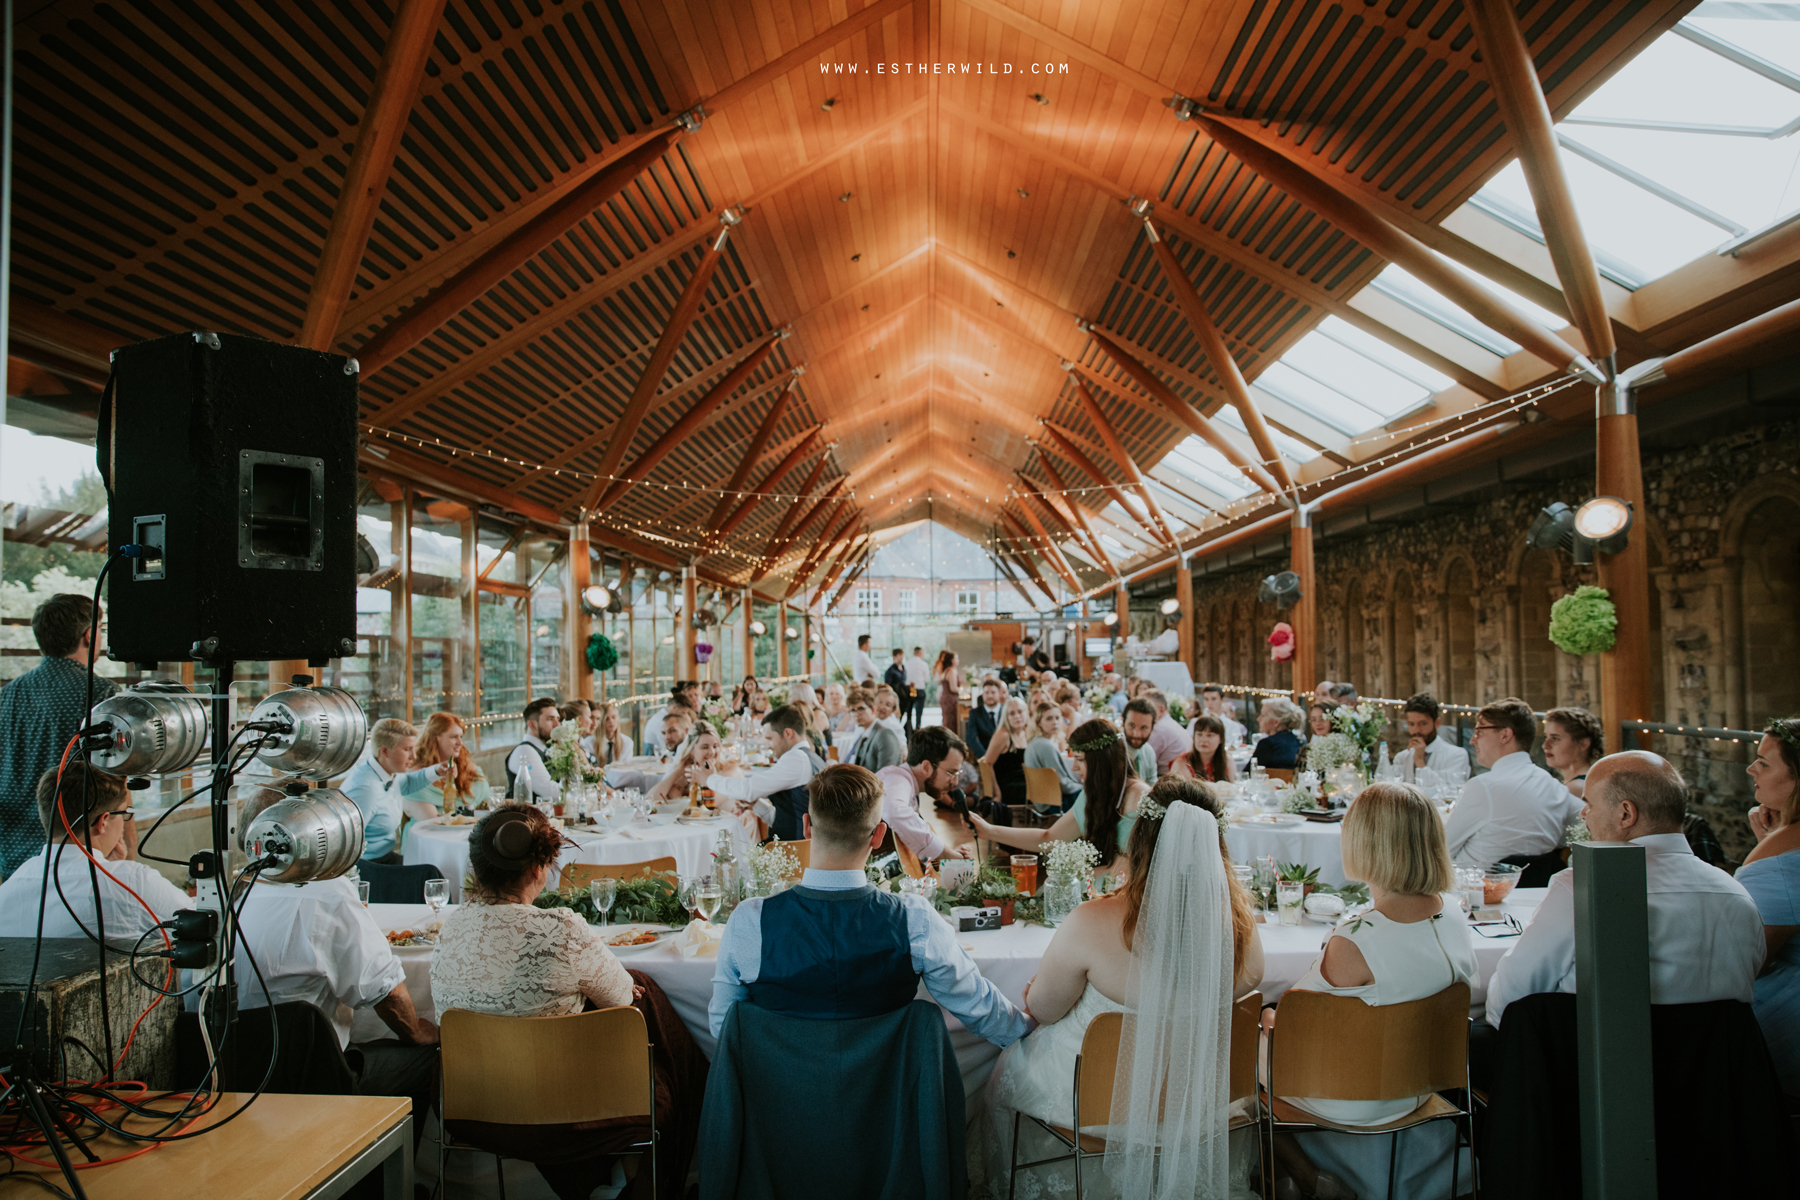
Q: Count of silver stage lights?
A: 3